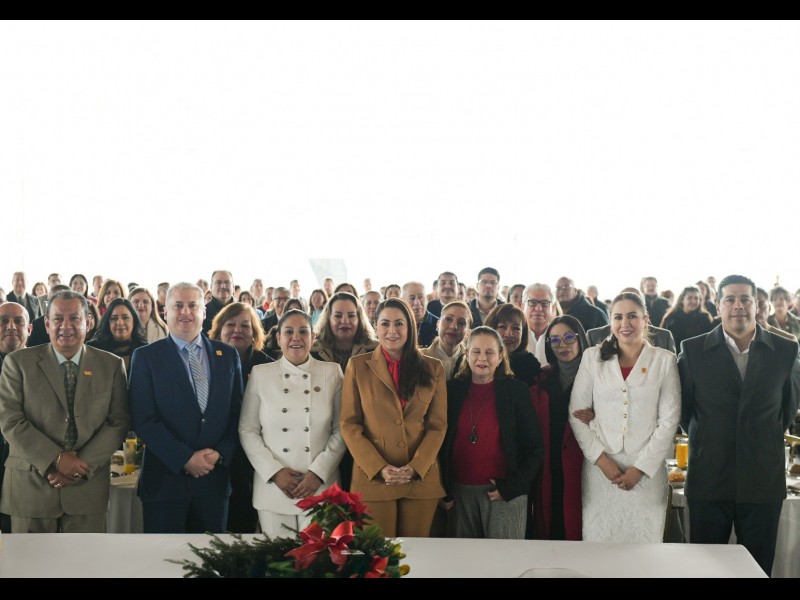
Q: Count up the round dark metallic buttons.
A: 10